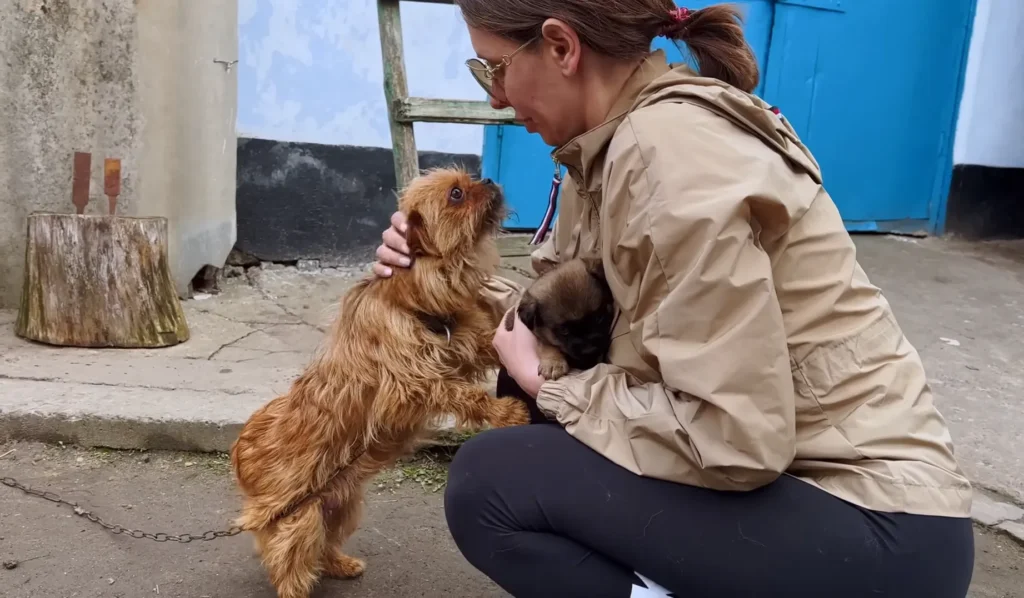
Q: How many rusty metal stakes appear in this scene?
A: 2